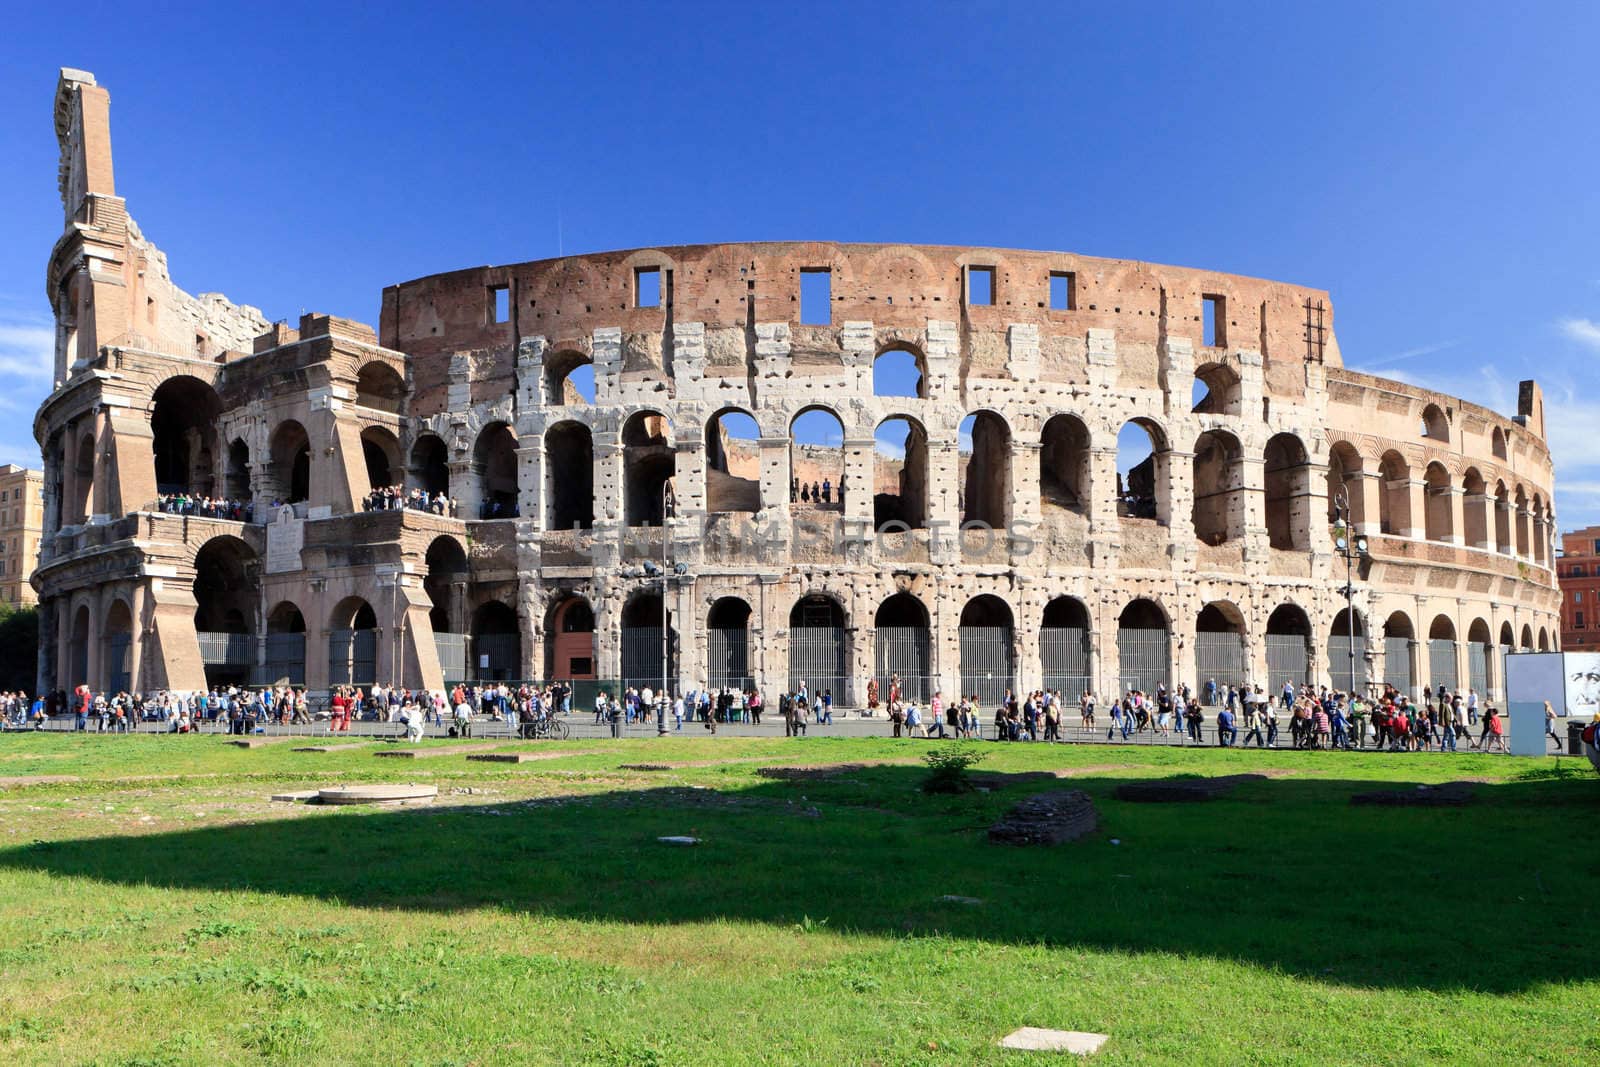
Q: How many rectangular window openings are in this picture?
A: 6